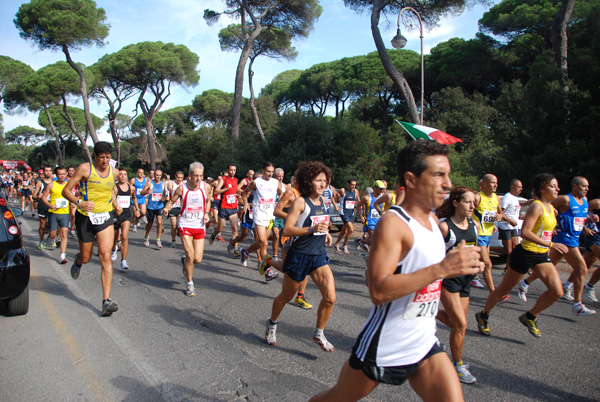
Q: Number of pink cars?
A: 0